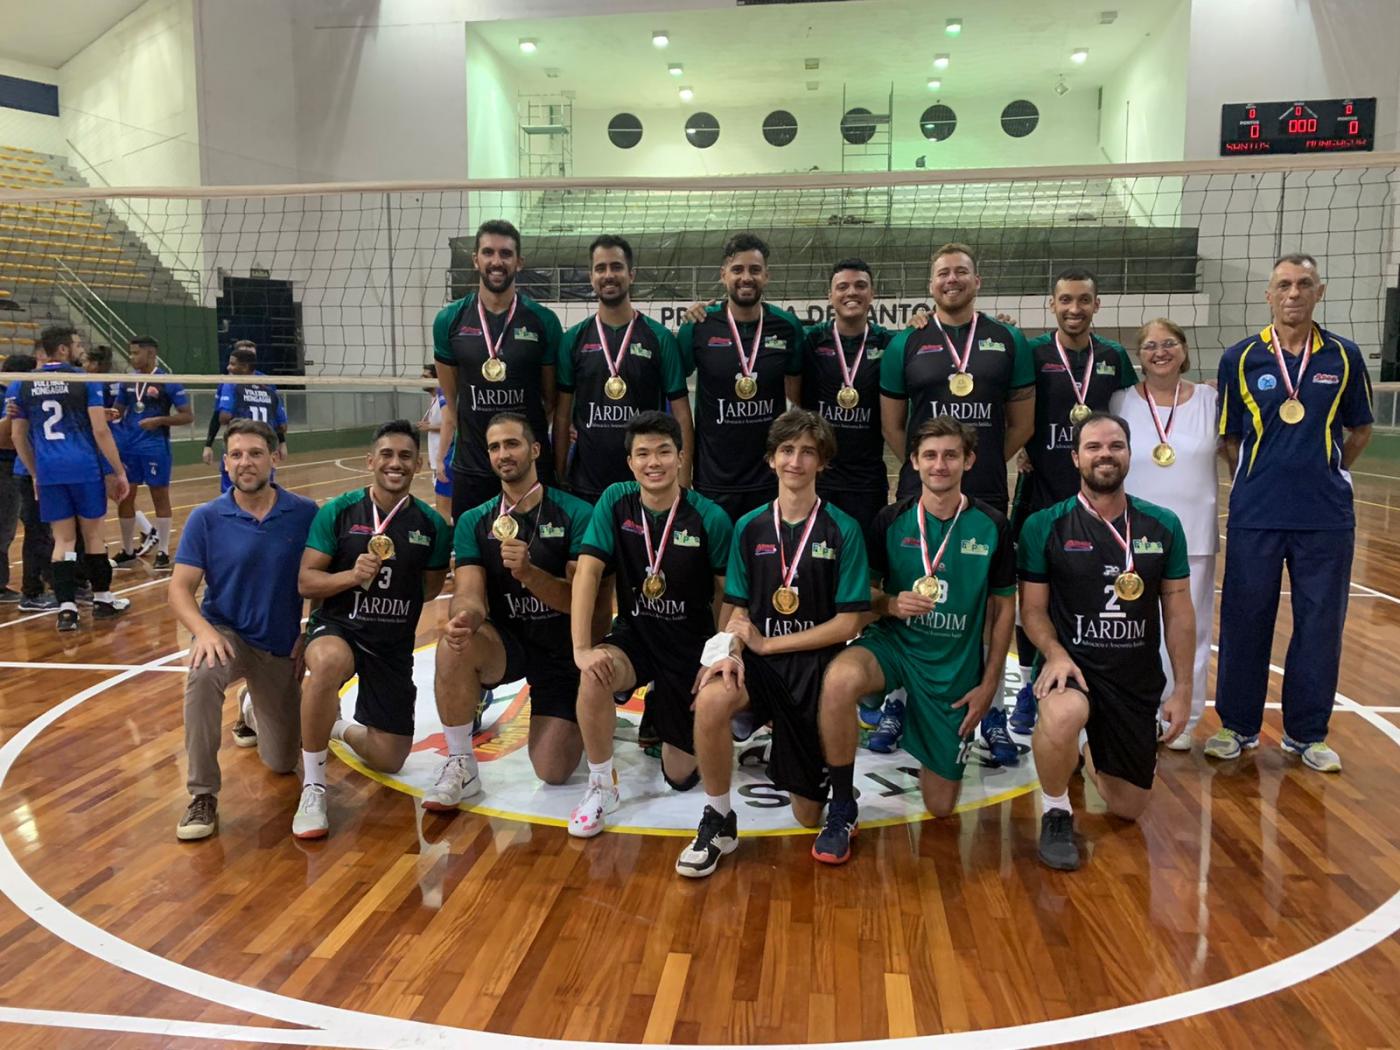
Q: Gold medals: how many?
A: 14